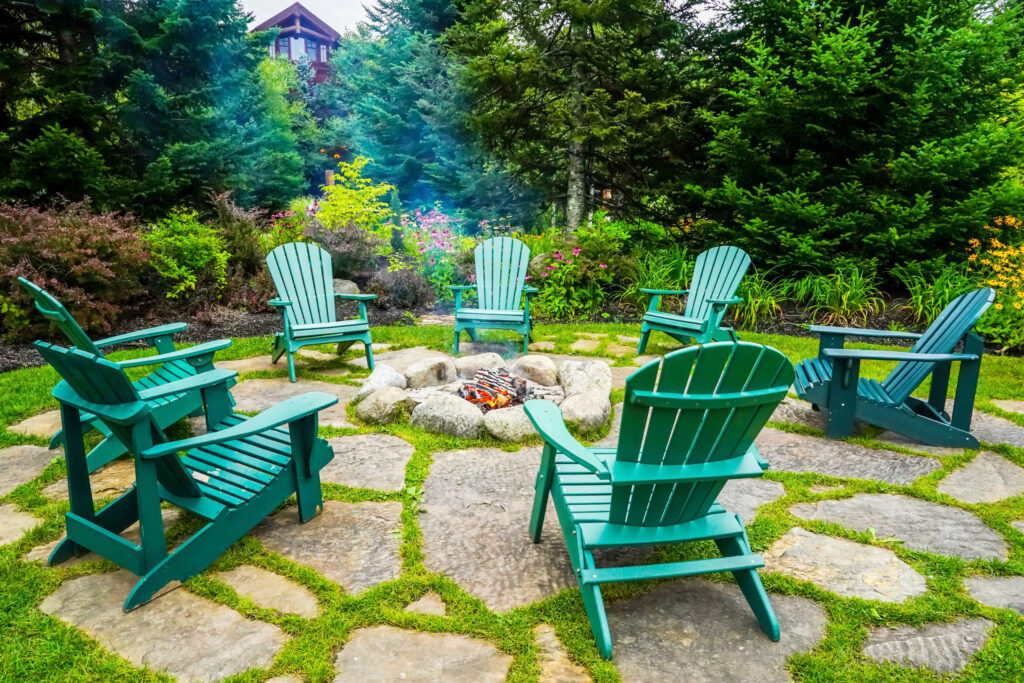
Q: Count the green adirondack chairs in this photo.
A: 7